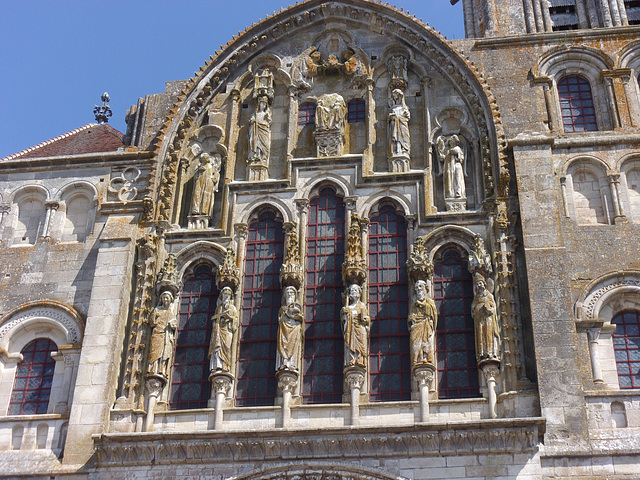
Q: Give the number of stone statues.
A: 11